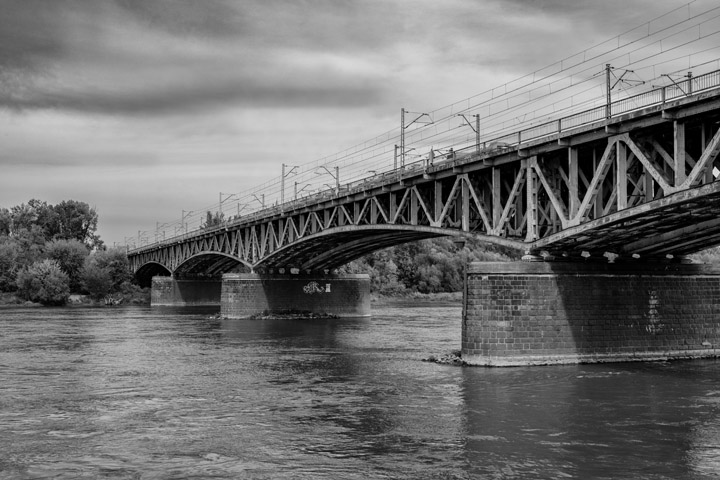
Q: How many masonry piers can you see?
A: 3